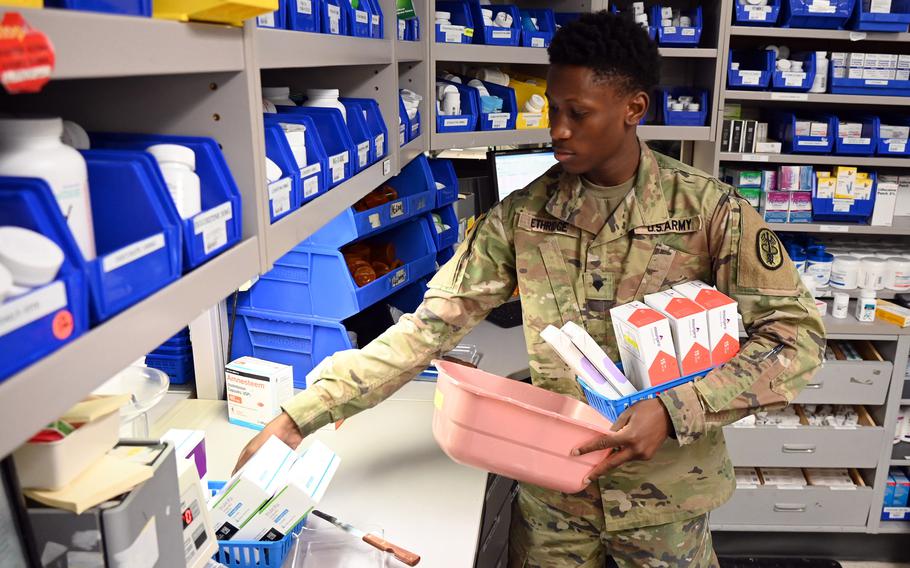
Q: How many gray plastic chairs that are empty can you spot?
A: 0